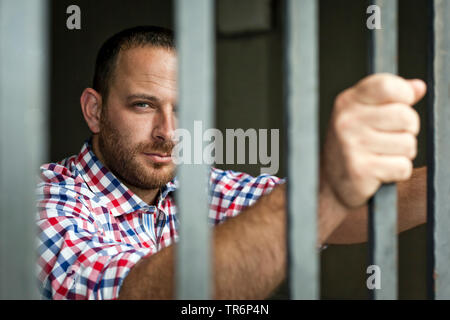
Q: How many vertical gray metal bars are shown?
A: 5